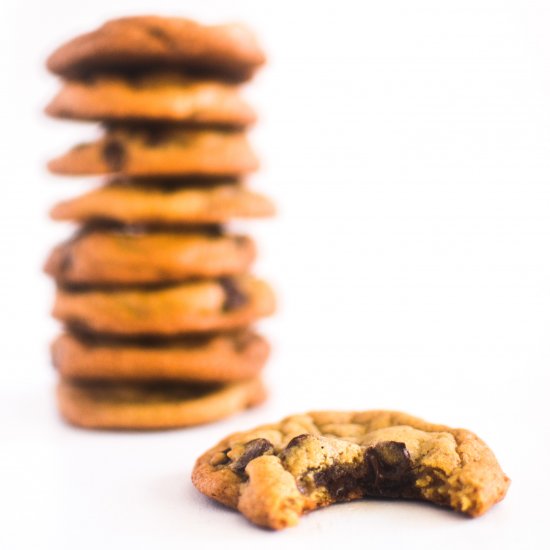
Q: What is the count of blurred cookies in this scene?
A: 8